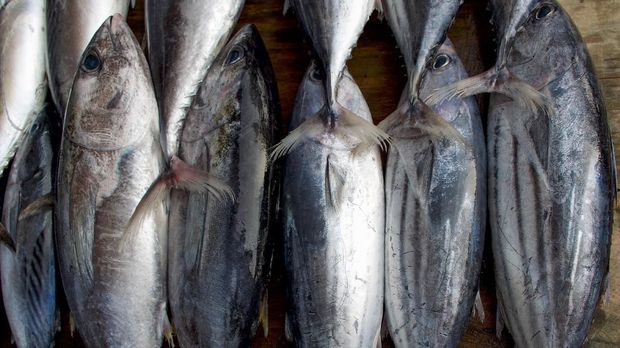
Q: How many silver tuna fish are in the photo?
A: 12